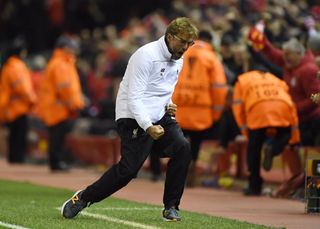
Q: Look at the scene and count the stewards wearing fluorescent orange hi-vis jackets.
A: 4